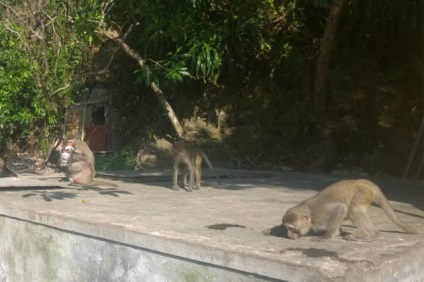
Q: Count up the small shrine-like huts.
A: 1